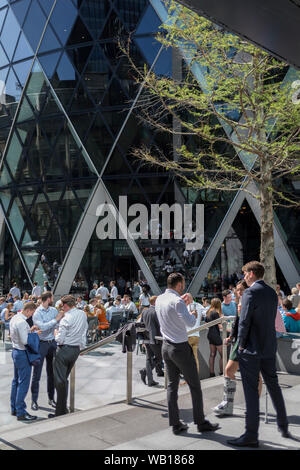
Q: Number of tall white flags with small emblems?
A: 0